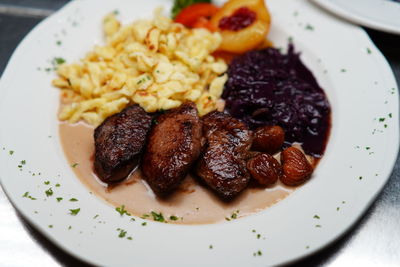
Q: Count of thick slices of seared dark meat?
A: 3